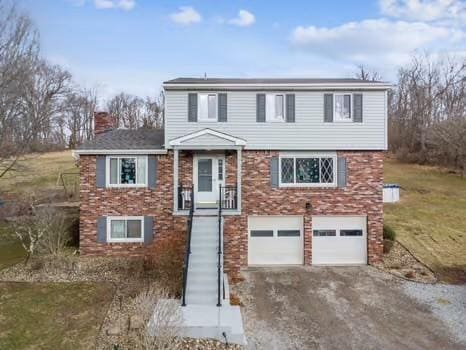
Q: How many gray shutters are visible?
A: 12